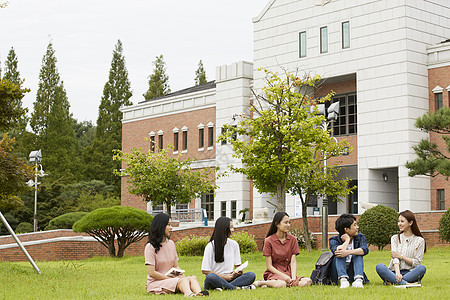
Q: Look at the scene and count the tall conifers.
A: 5